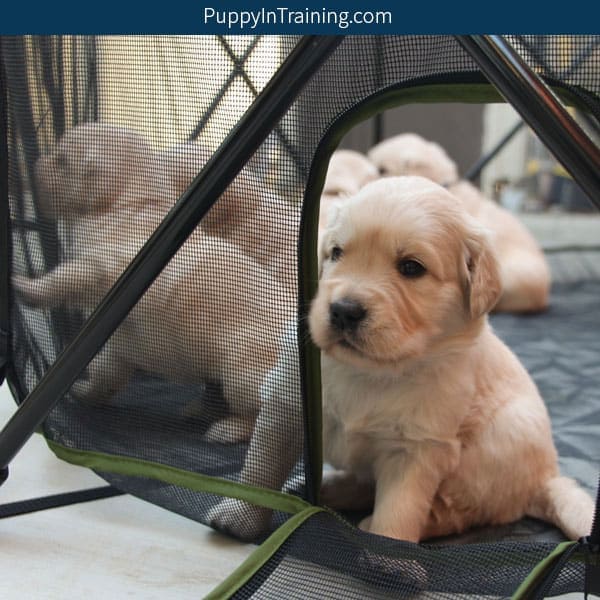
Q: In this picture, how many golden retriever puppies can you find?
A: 5